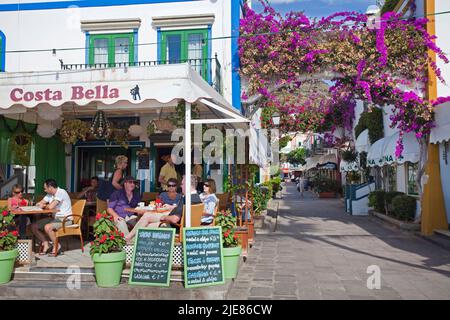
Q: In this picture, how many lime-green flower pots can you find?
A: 3